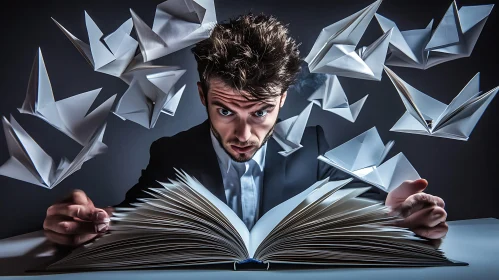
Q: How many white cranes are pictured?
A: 11